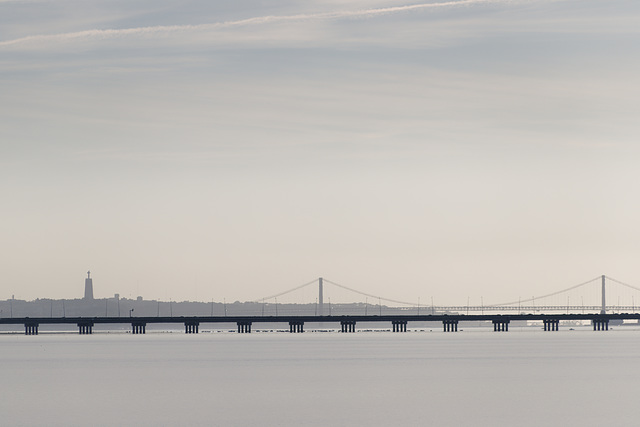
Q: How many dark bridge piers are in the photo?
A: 12